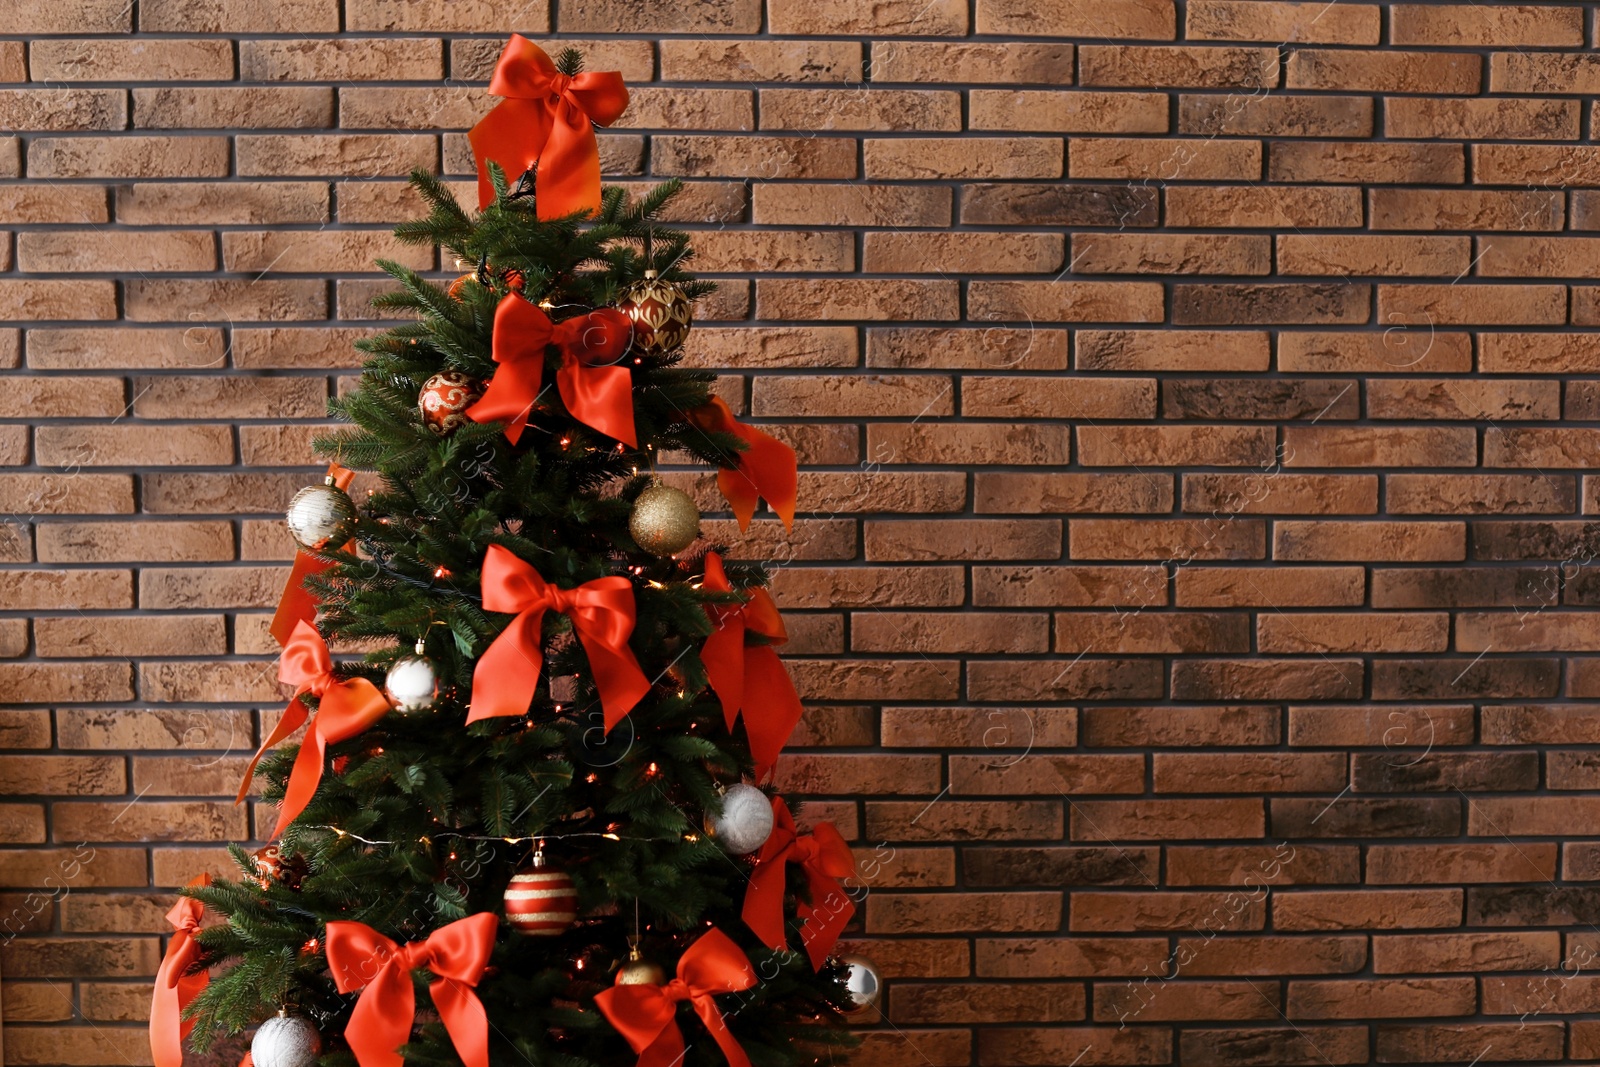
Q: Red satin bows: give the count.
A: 11